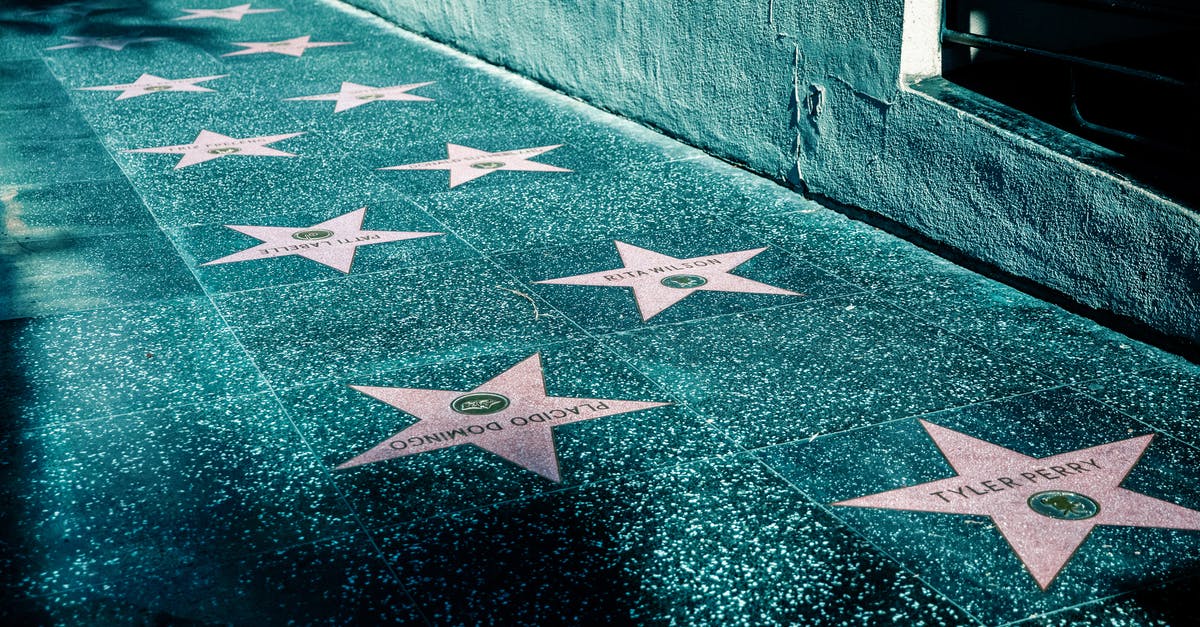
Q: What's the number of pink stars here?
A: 11